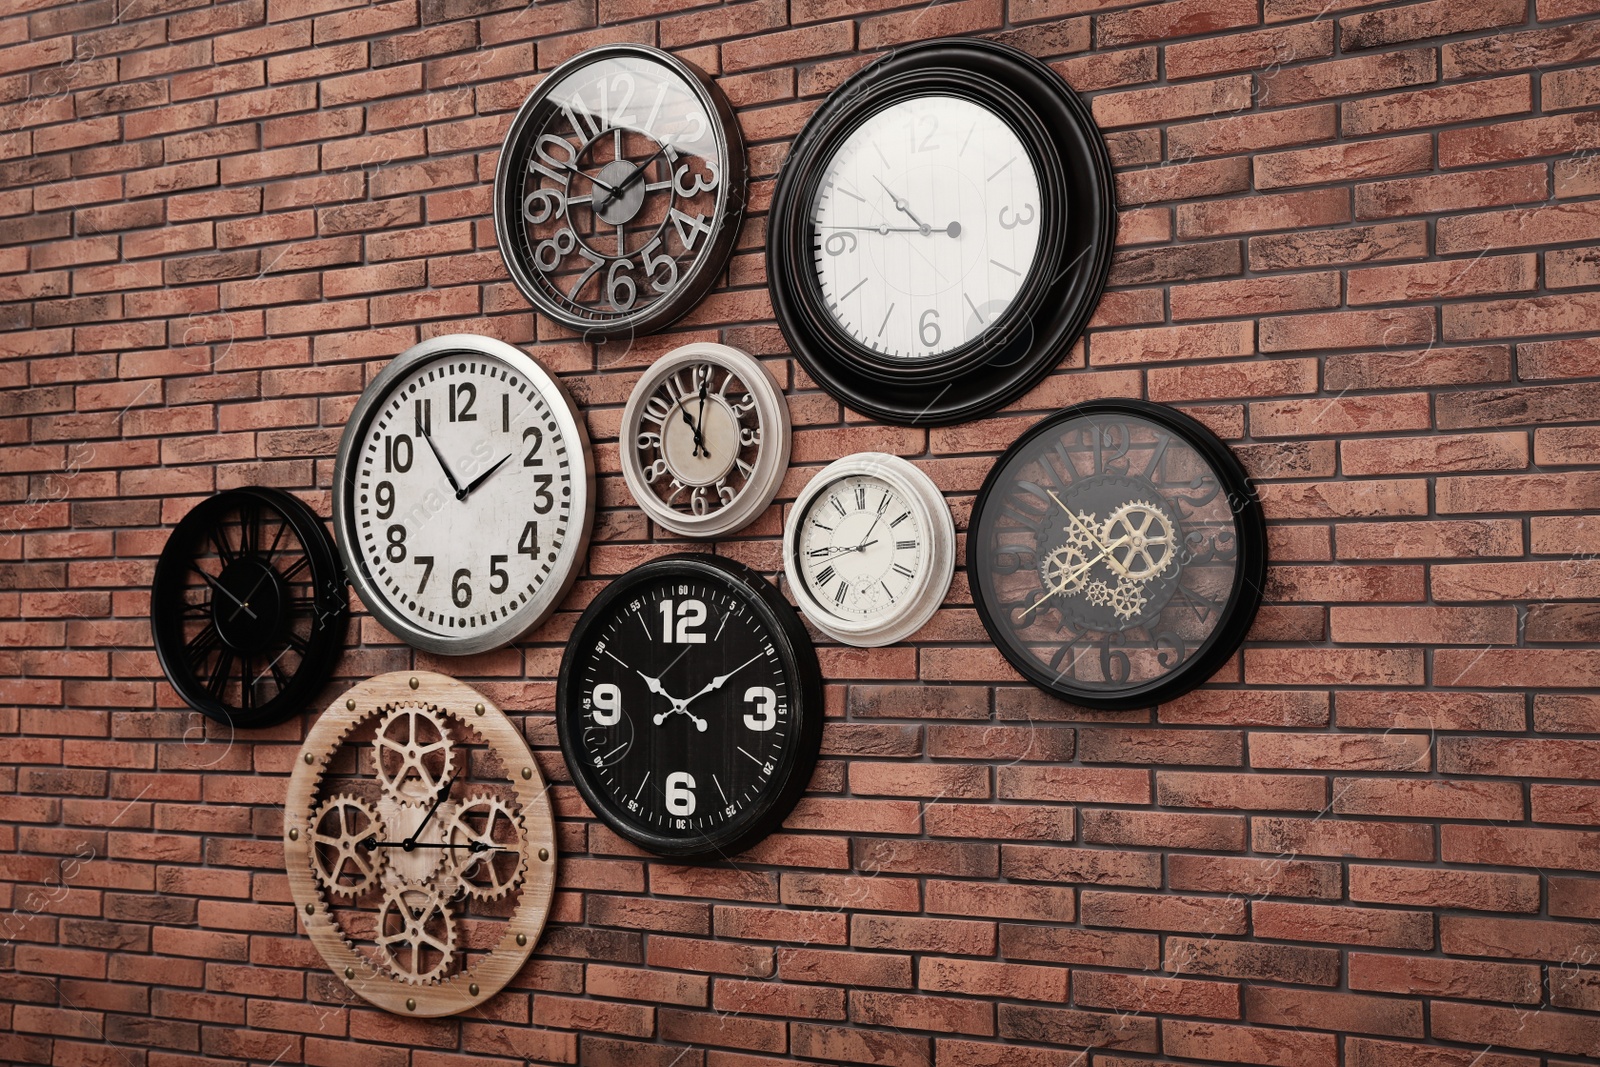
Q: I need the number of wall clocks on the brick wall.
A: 9